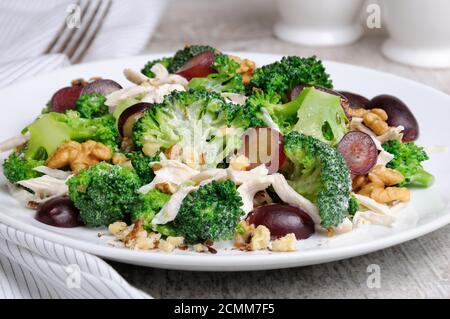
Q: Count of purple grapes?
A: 11